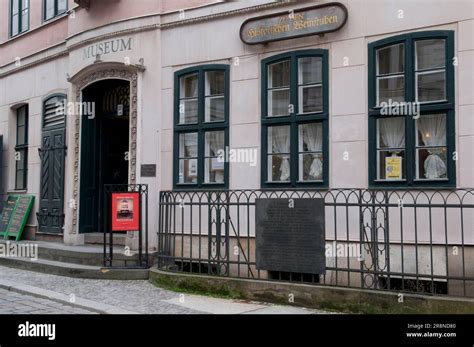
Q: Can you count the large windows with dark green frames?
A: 3